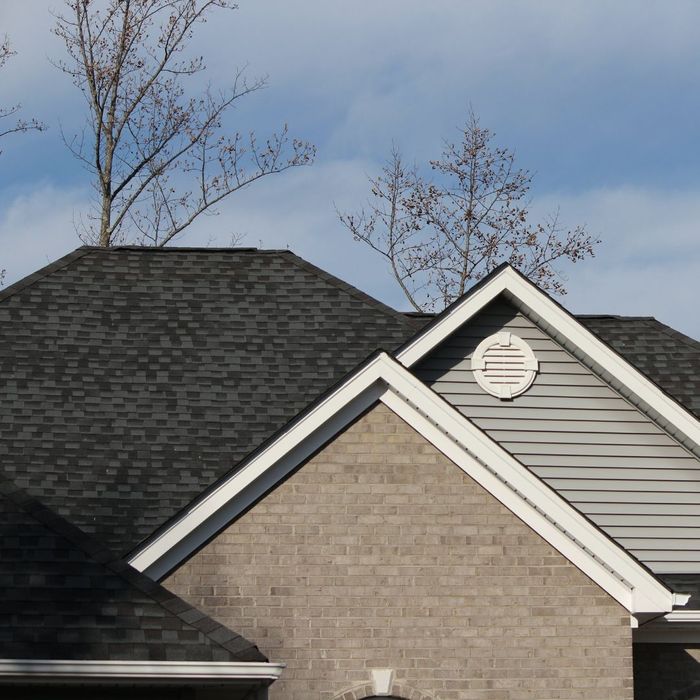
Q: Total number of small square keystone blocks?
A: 4